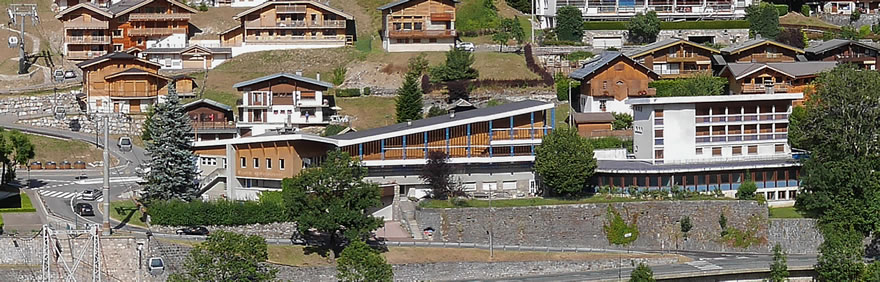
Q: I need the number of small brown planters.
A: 4